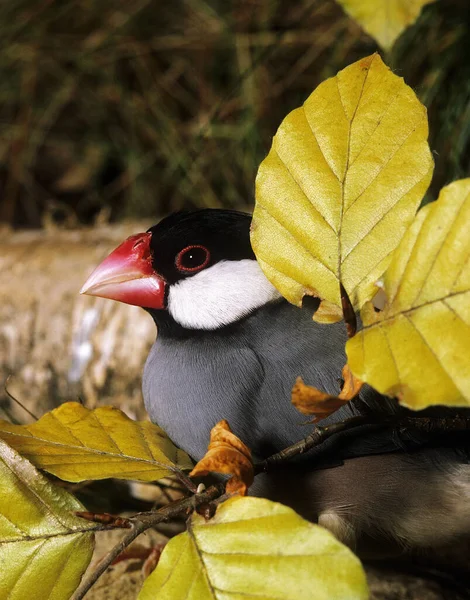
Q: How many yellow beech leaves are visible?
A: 6